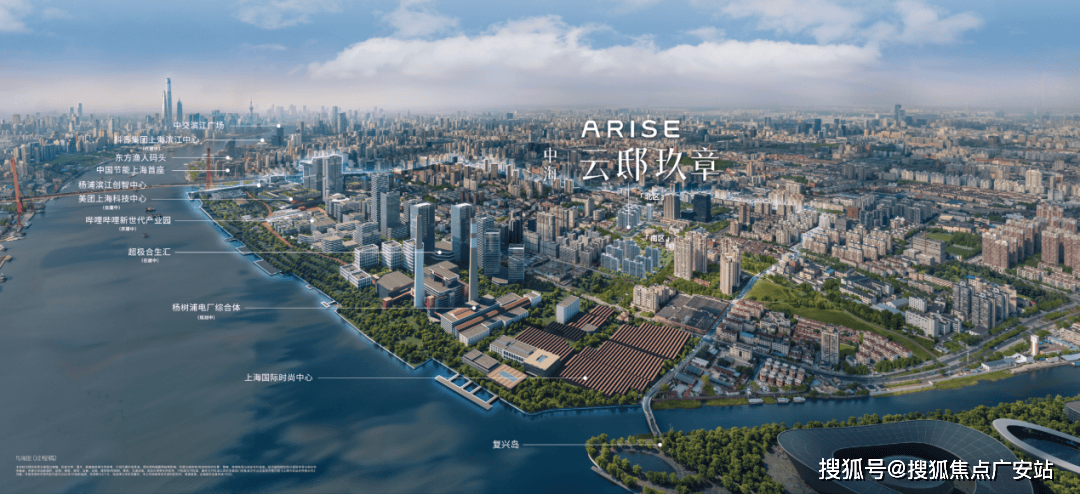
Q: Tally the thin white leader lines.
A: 12